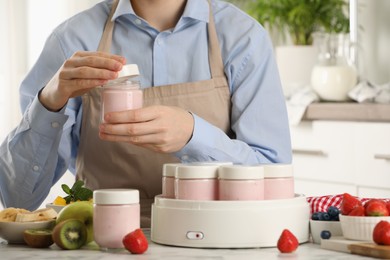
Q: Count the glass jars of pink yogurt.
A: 6